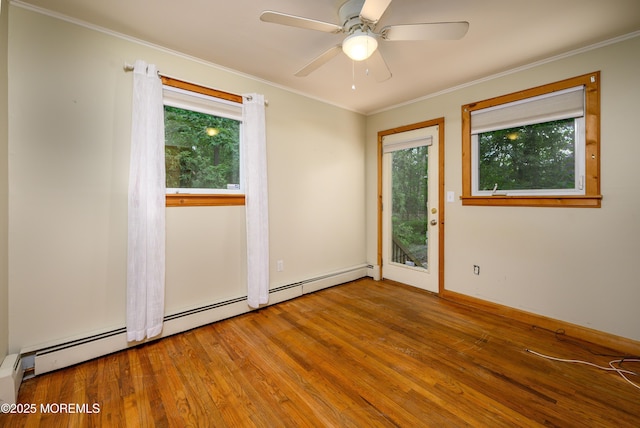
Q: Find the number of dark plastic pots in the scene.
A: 0